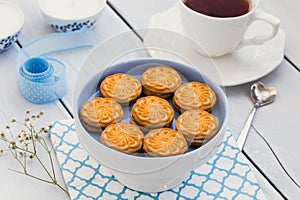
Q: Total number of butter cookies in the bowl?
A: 8